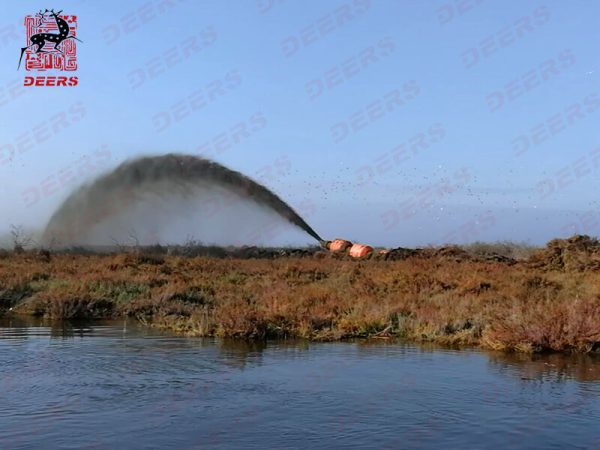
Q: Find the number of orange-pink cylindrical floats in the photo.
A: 2